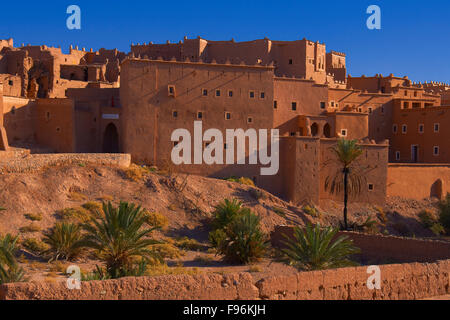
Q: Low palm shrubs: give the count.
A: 5